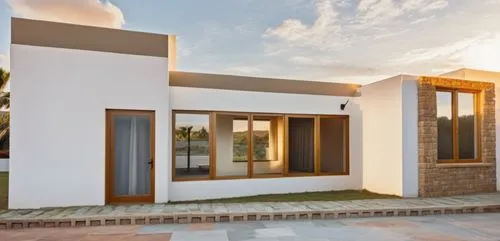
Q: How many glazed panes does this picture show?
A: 8